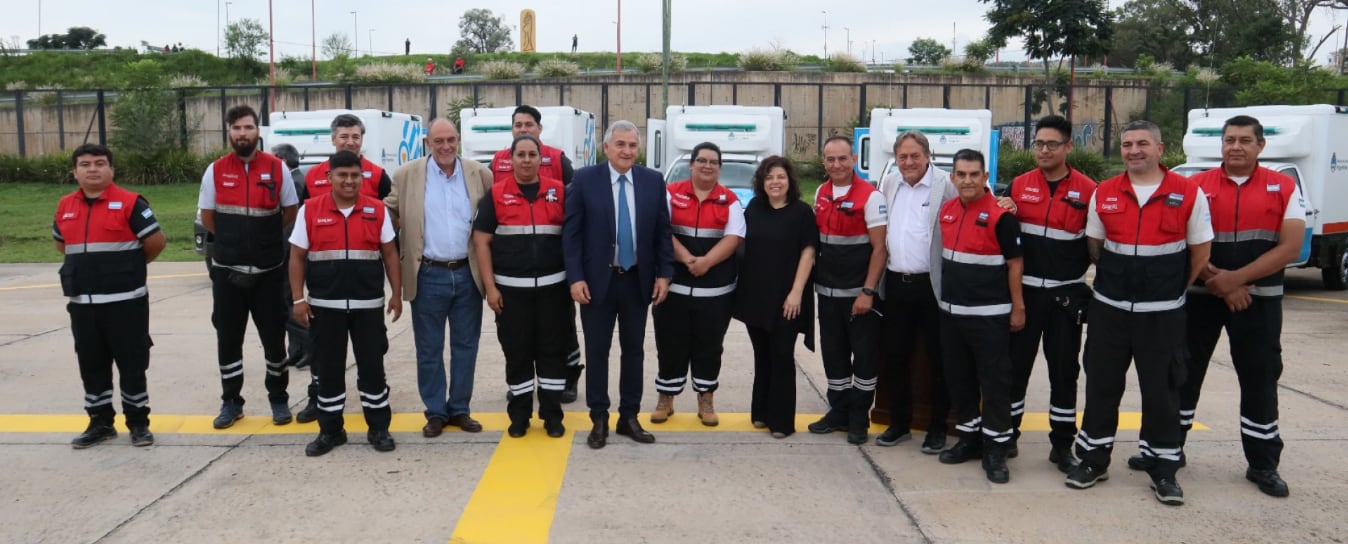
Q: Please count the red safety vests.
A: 12